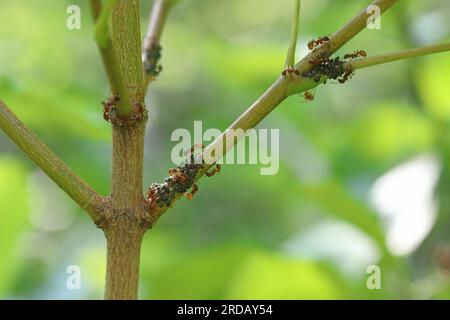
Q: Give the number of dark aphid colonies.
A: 3